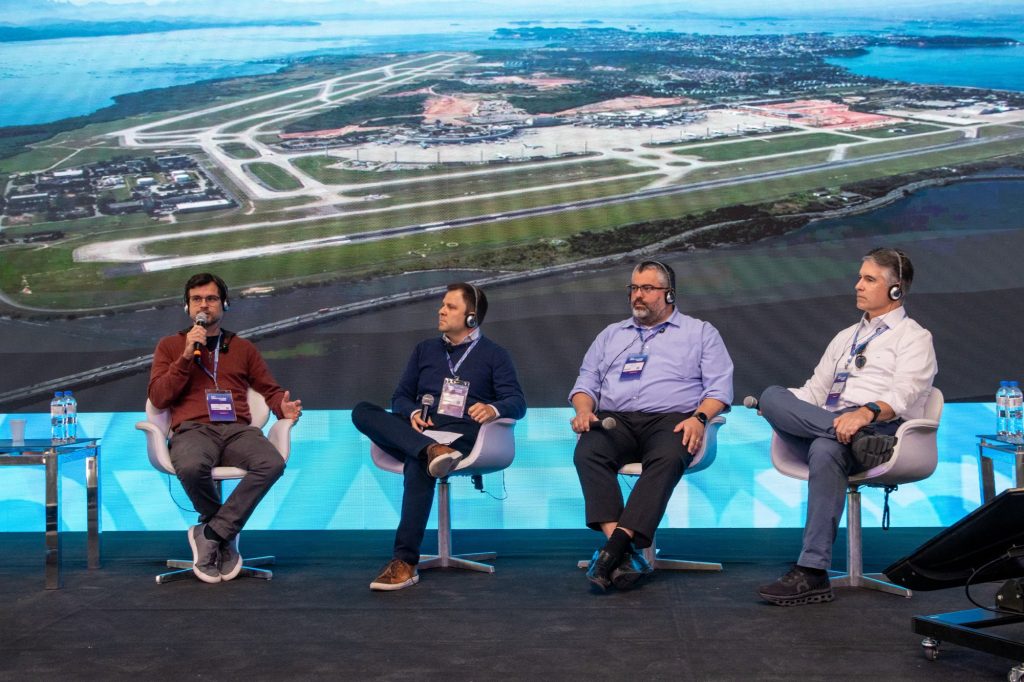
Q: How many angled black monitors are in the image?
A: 1